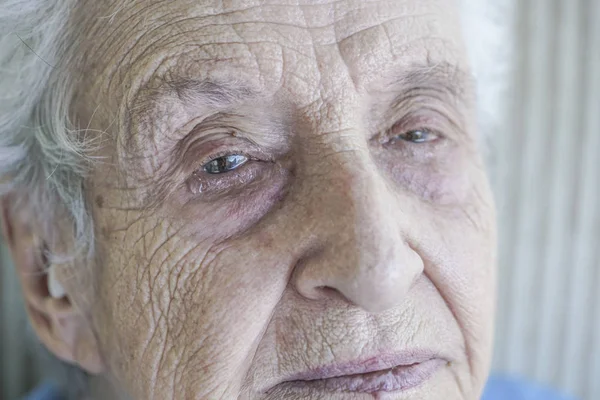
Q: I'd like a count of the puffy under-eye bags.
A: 2